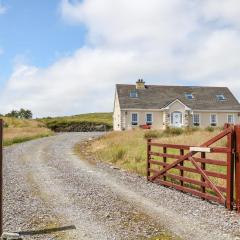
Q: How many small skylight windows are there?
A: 3